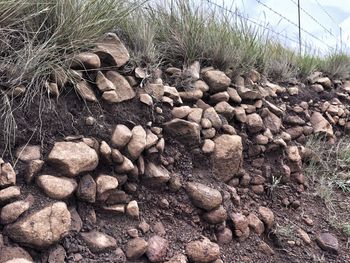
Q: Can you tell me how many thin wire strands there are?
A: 4